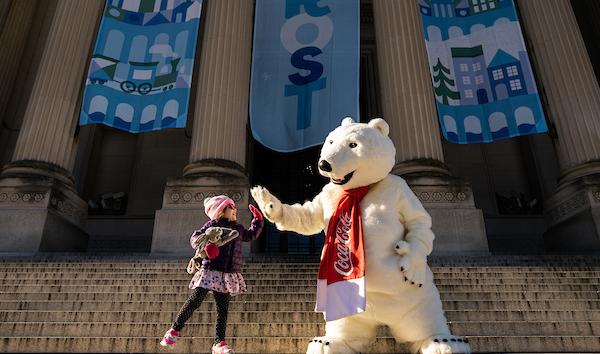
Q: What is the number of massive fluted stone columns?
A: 4